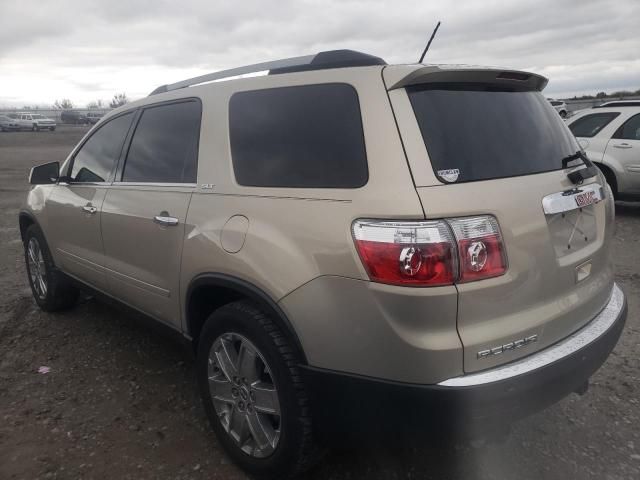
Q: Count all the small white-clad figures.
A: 0